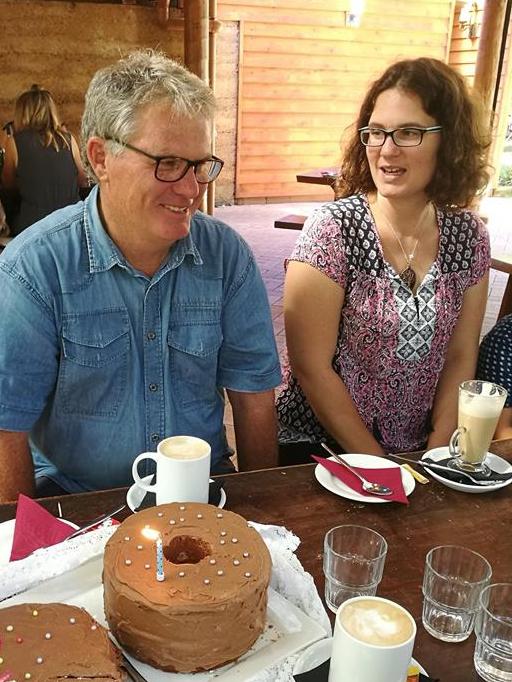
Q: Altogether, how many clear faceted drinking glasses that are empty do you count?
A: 3